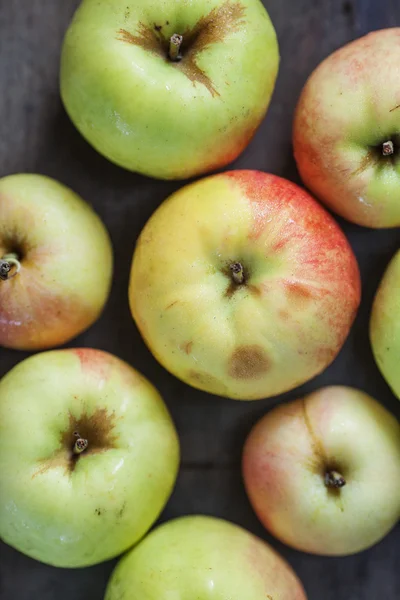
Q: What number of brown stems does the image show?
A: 6